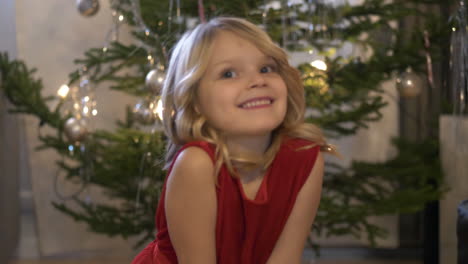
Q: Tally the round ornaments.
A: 5